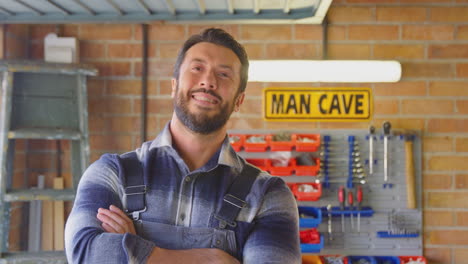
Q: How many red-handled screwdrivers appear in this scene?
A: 3